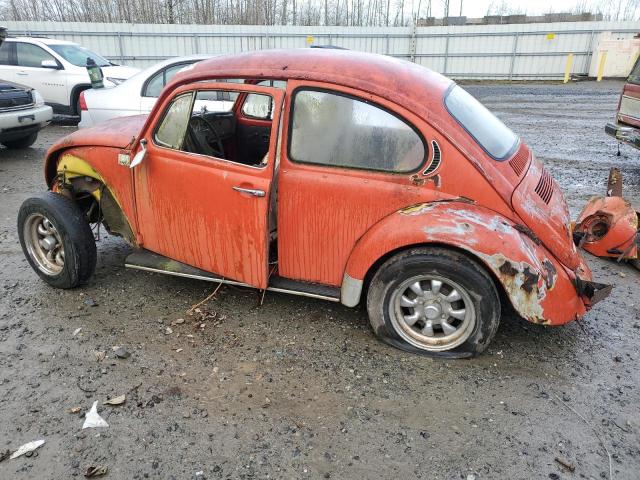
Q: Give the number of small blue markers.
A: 0